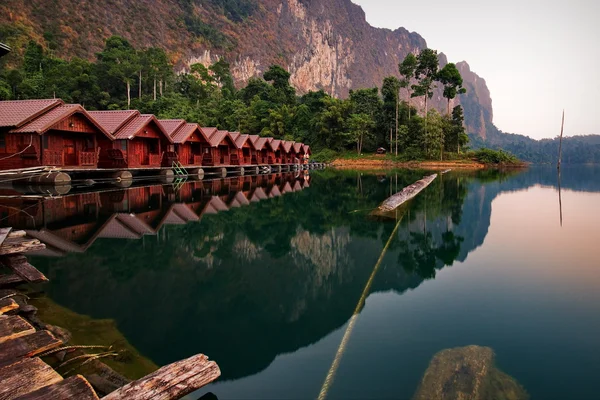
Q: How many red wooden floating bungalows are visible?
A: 10